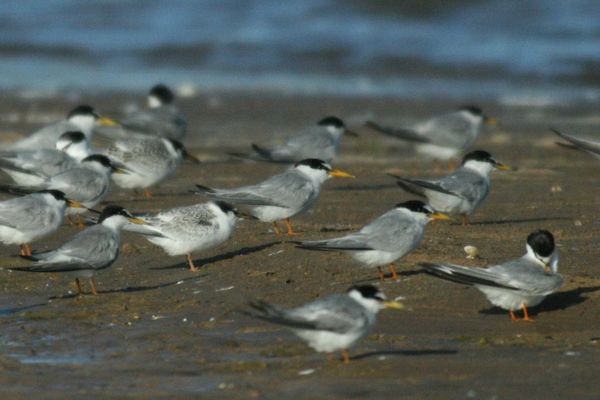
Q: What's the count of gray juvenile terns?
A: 2